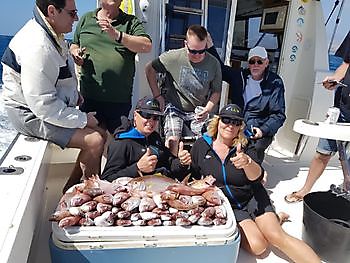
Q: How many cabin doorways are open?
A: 1